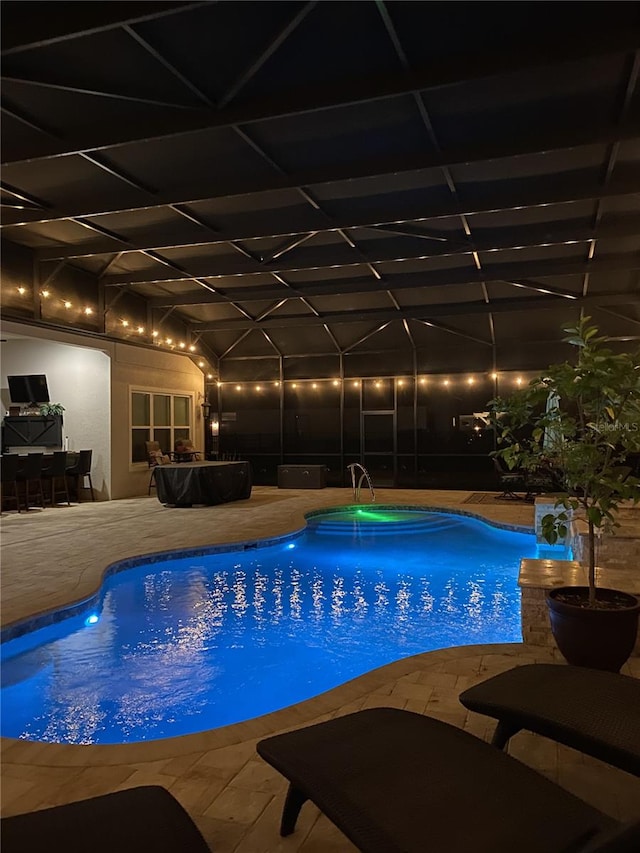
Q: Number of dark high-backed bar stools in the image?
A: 4